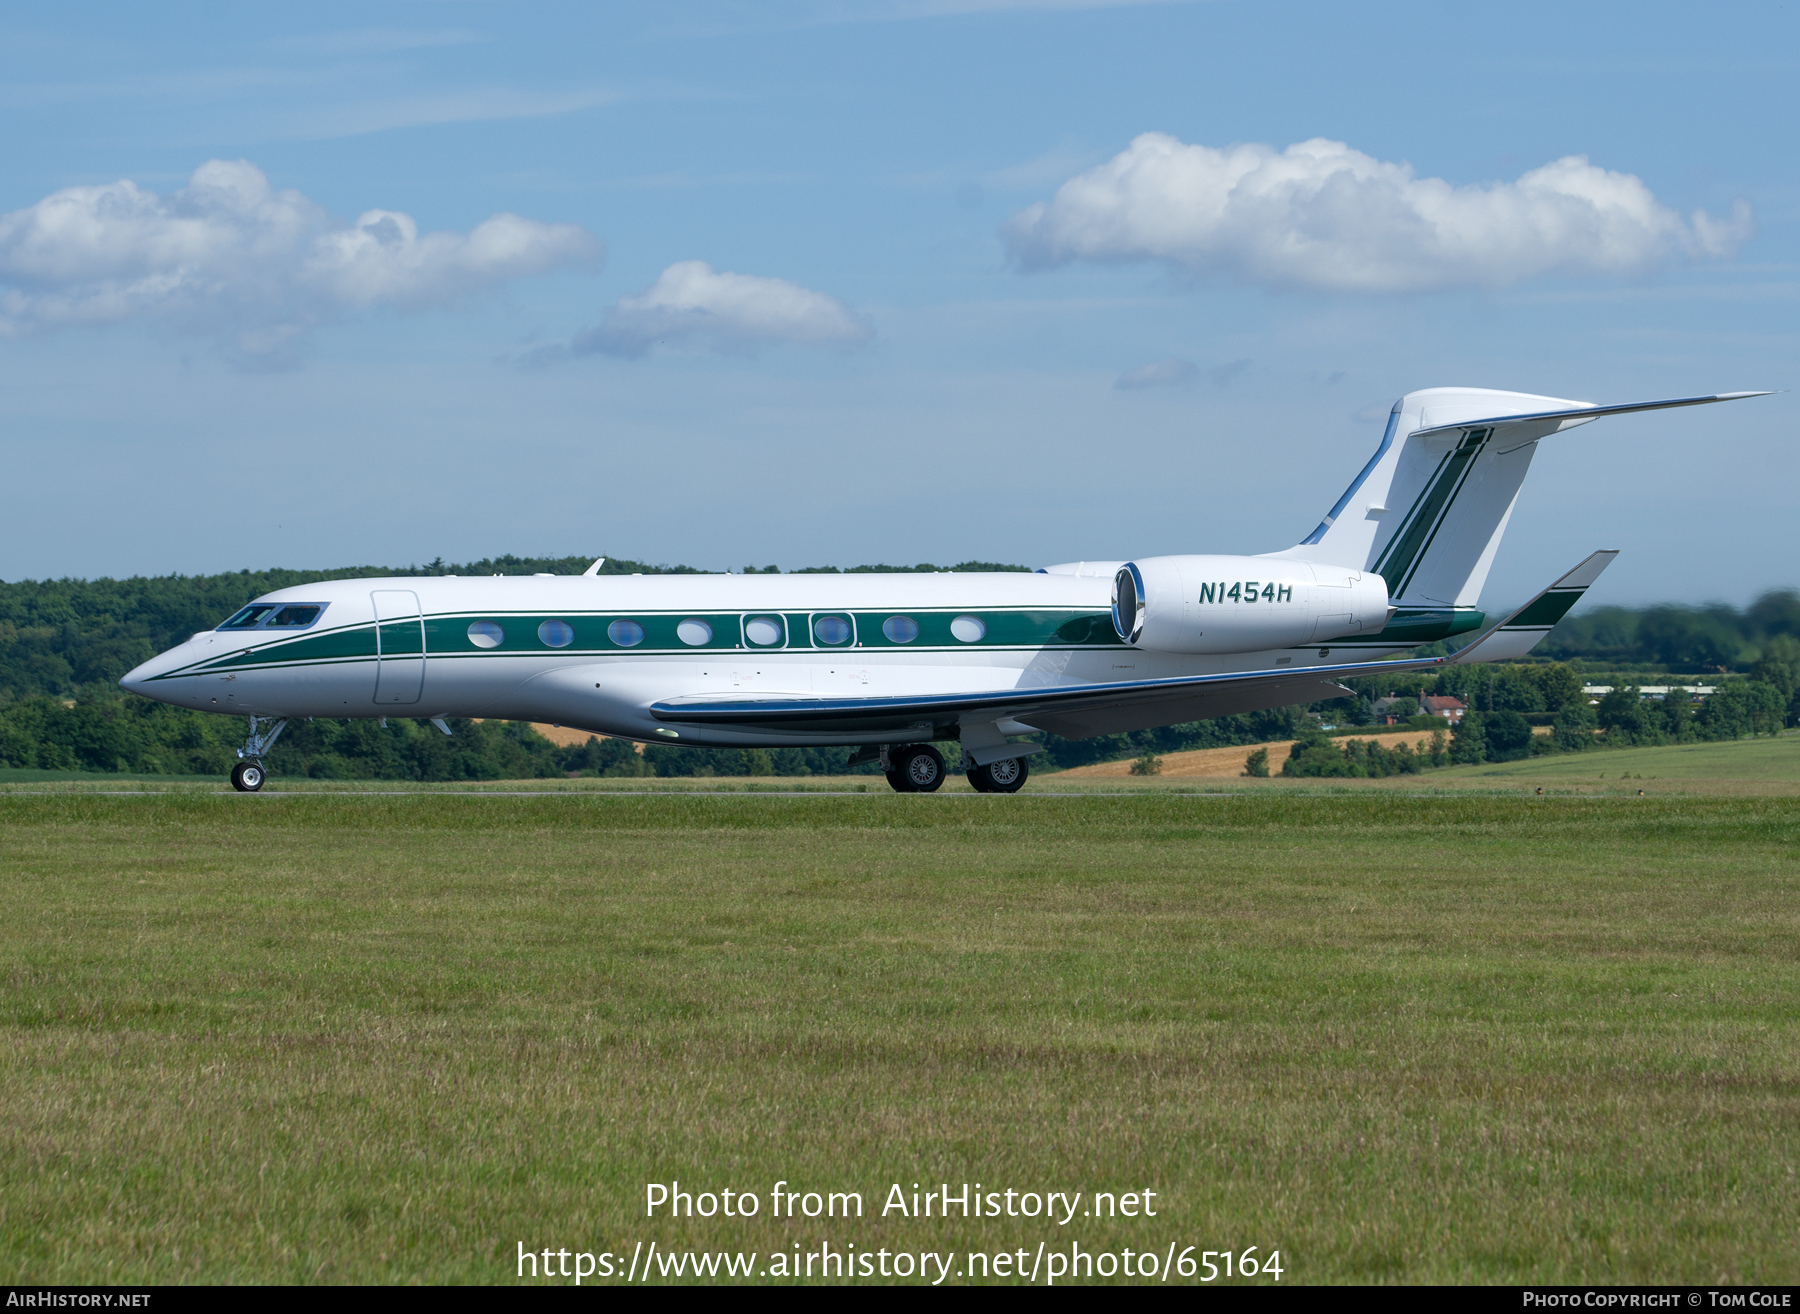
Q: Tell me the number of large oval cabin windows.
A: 8